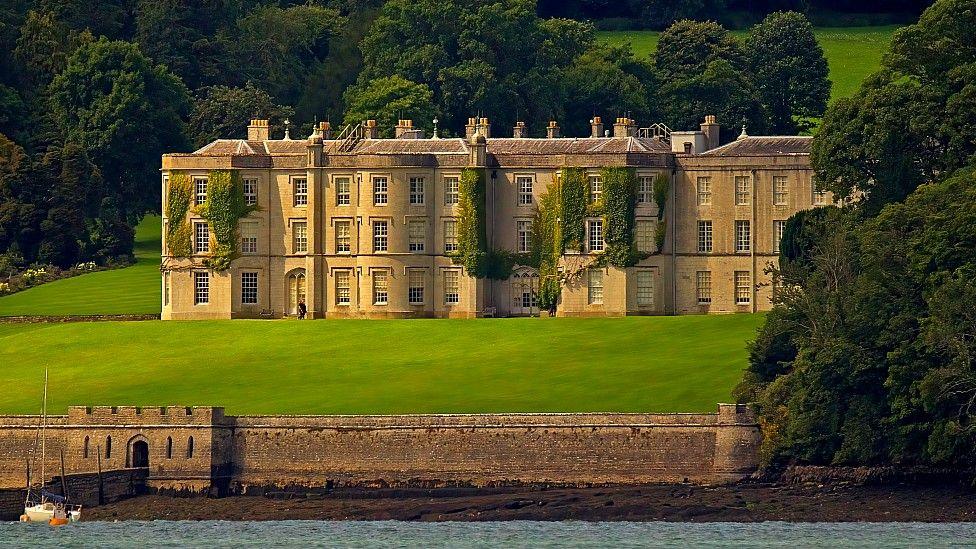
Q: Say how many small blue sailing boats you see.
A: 0